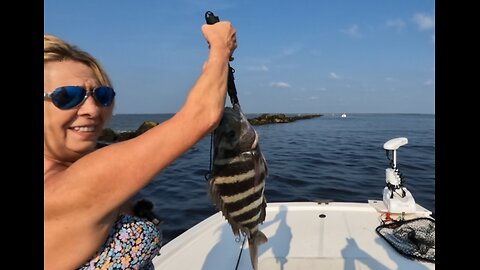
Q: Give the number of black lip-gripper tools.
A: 1